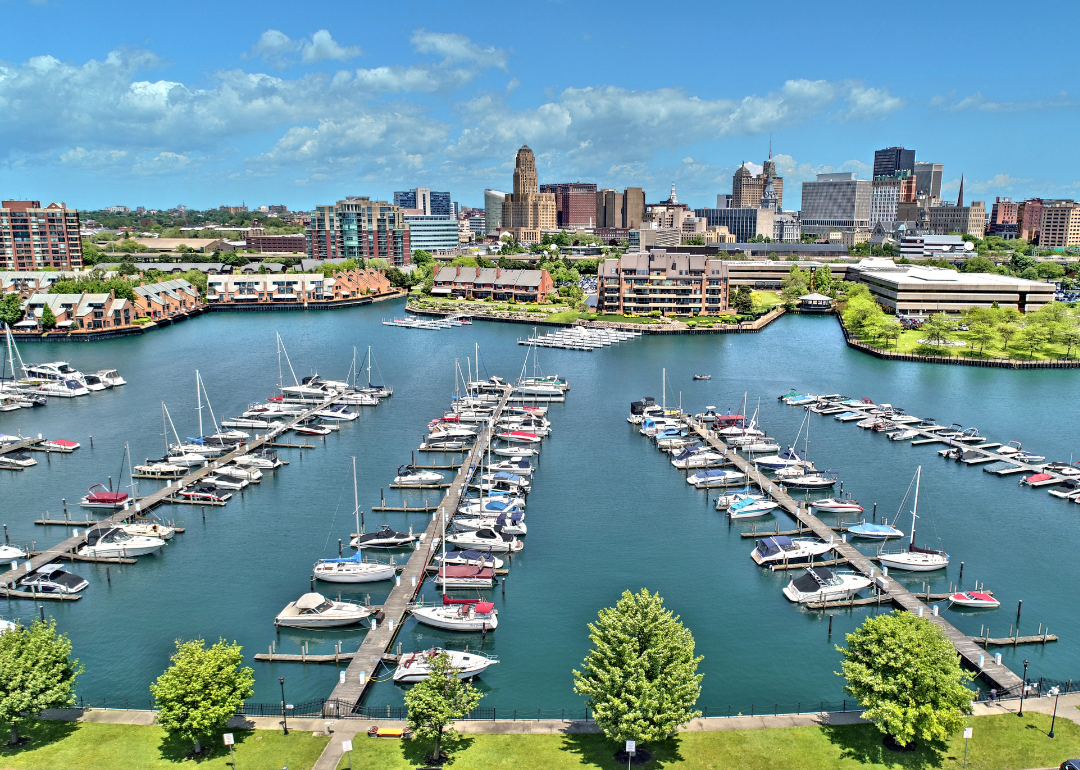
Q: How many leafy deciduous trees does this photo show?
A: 5